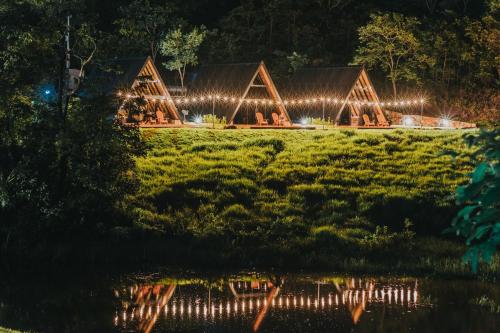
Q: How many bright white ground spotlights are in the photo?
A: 4